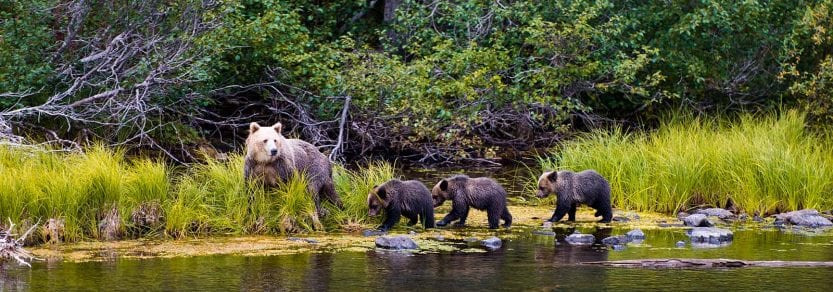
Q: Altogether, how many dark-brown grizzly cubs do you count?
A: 3